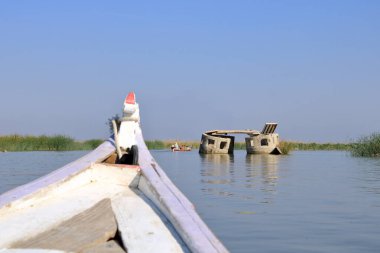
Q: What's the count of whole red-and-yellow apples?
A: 0